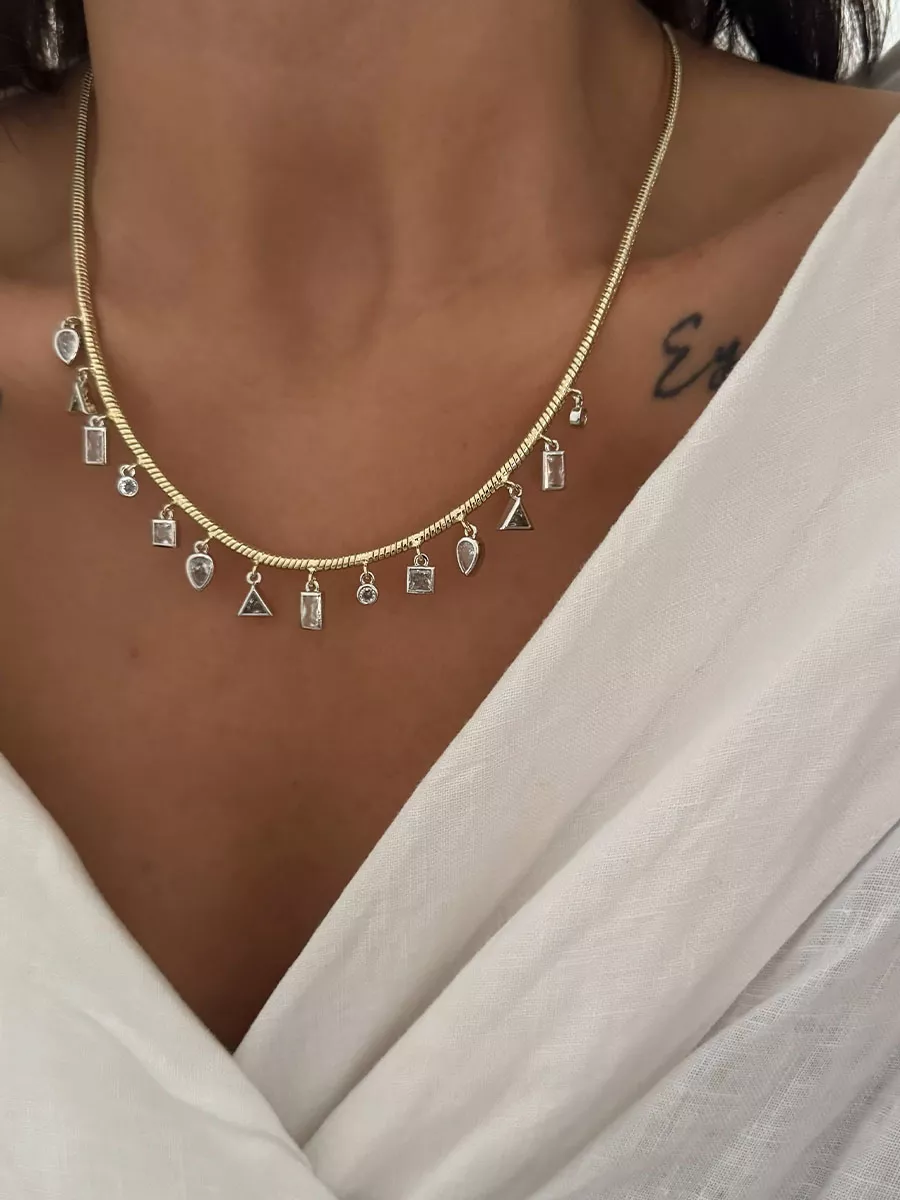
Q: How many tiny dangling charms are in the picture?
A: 14